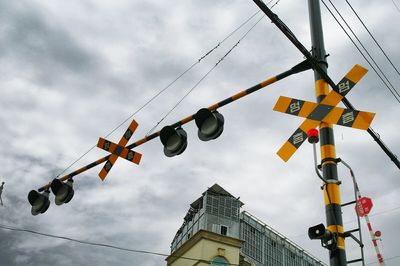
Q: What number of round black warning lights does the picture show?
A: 4